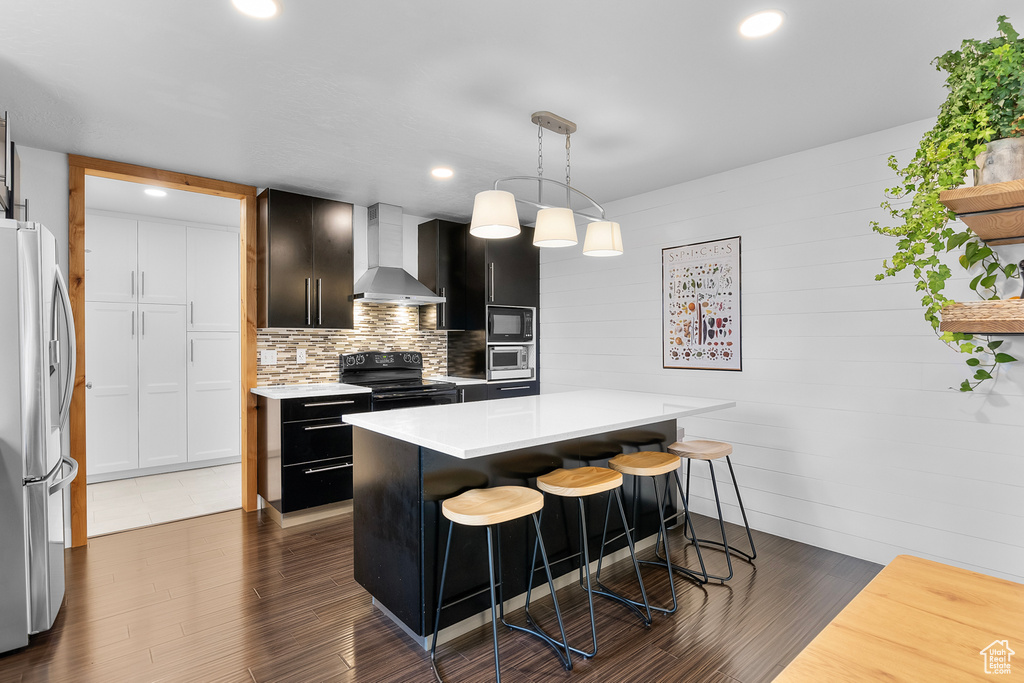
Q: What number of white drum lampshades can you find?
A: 3